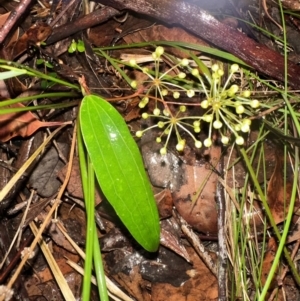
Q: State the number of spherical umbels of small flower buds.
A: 3